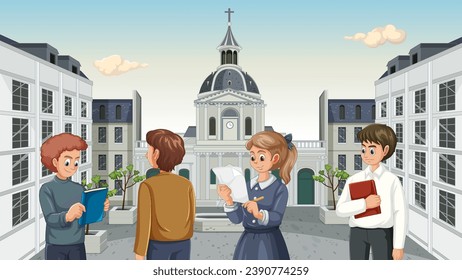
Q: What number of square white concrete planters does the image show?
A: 3